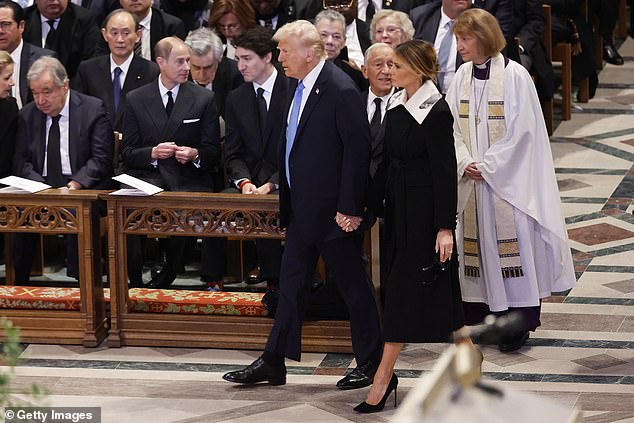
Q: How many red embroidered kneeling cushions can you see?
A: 2